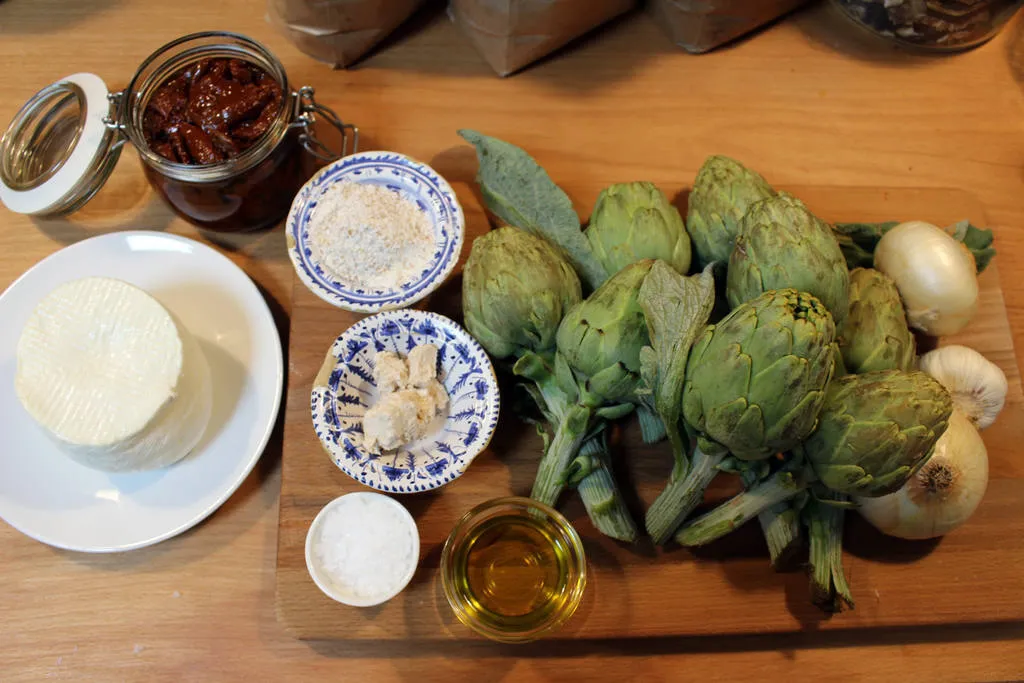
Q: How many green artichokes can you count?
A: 8